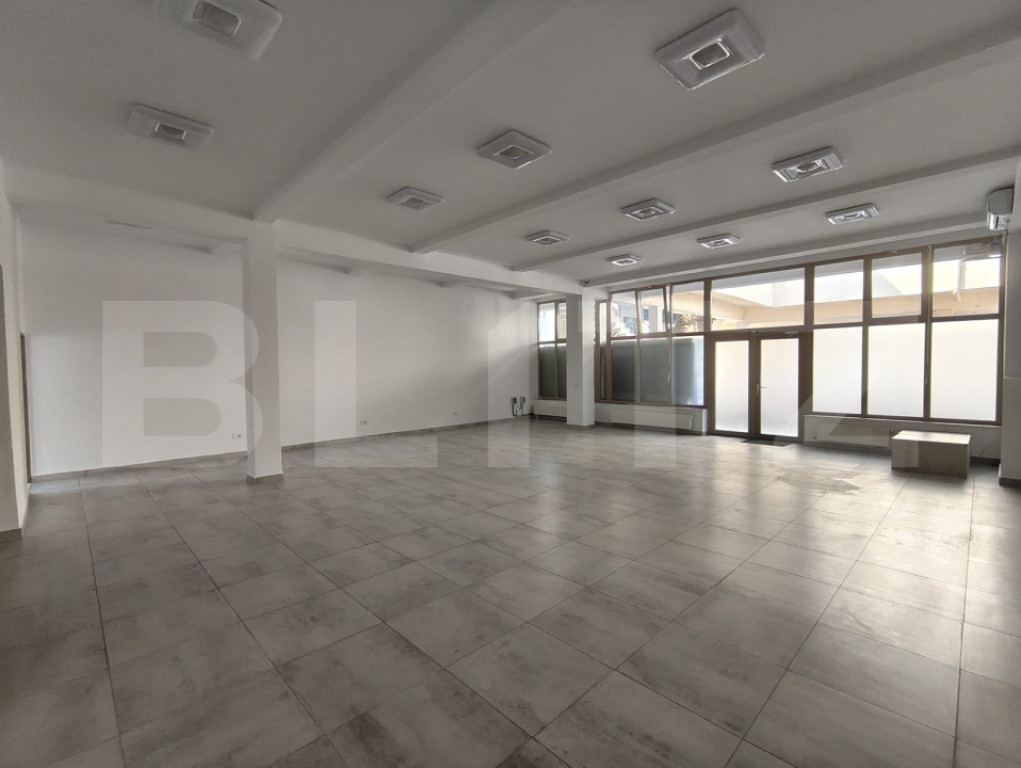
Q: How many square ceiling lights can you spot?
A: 11